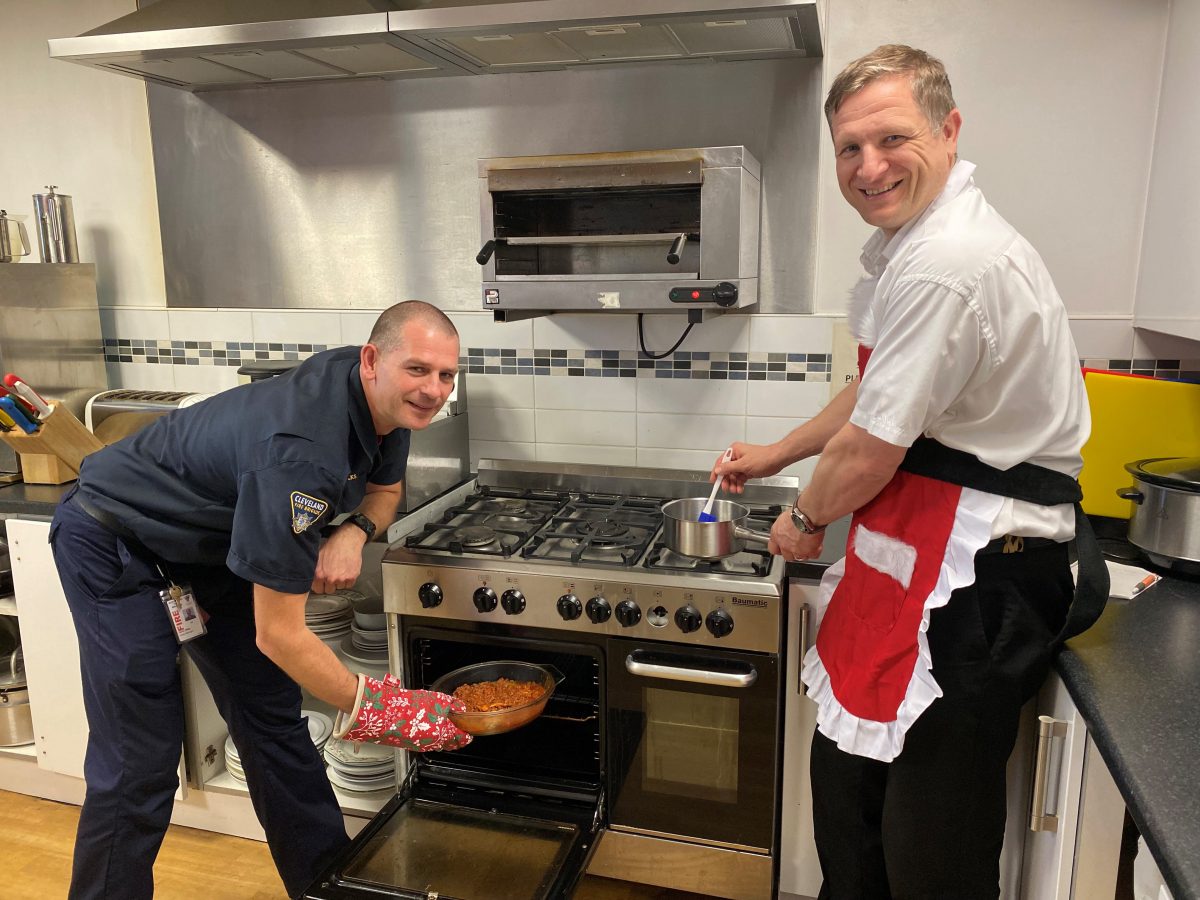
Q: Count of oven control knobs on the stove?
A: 8